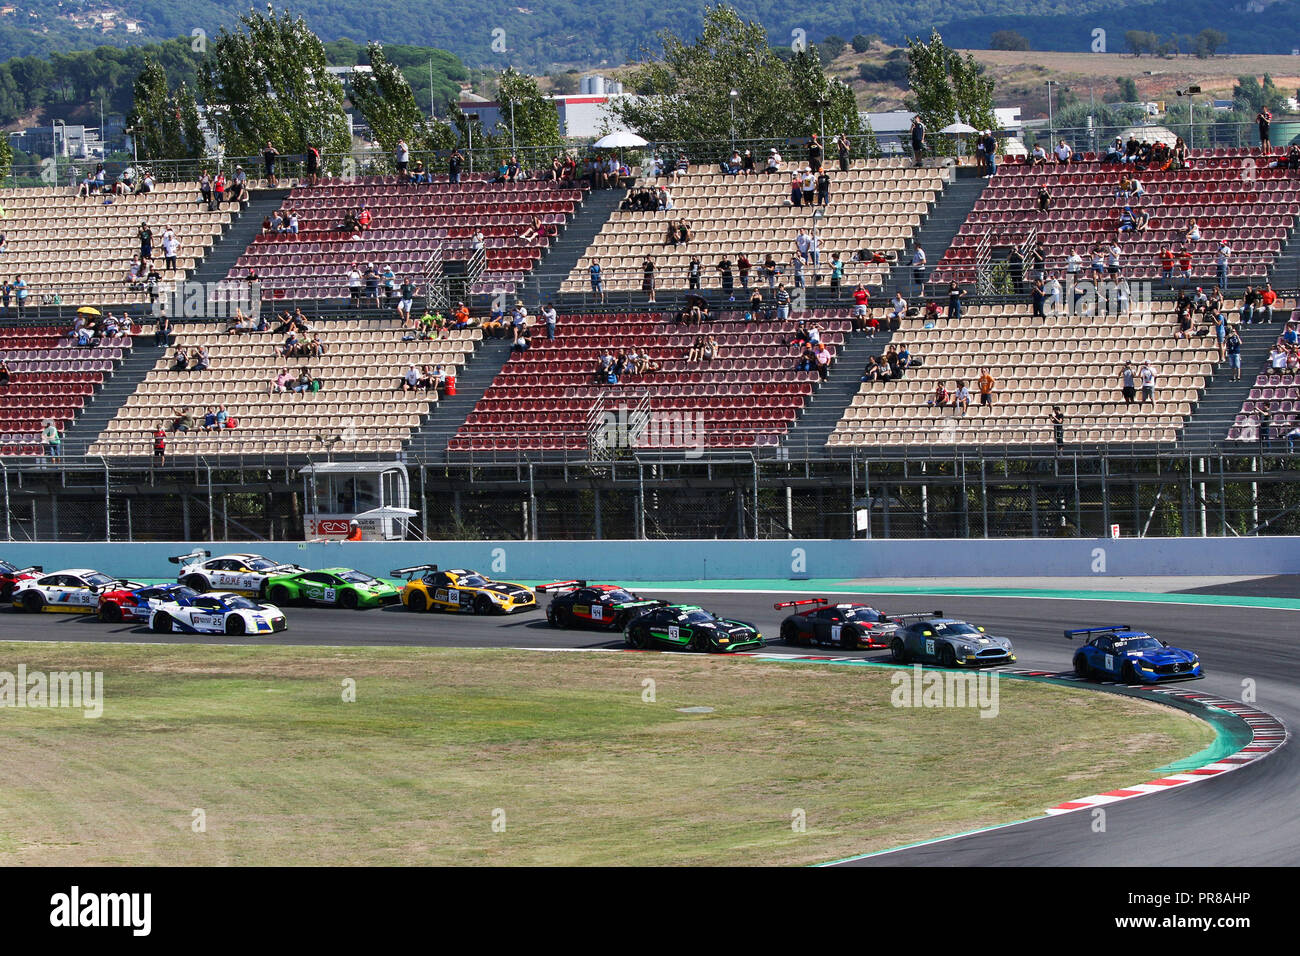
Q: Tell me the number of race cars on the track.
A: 12